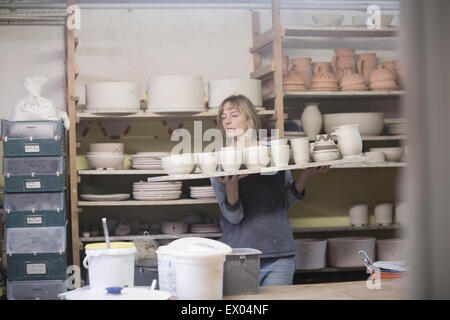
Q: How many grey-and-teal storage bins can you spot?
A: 5